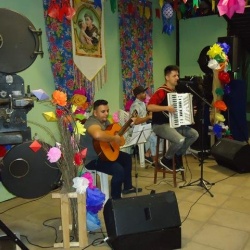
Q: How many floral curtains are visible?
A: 2